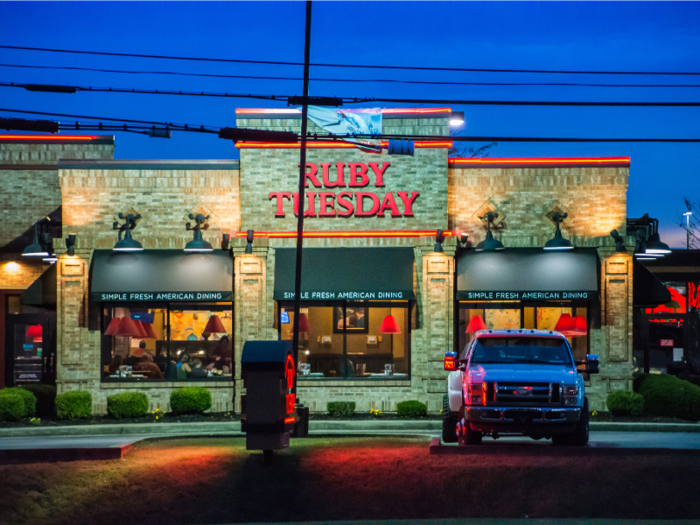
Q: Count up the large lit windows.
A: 3